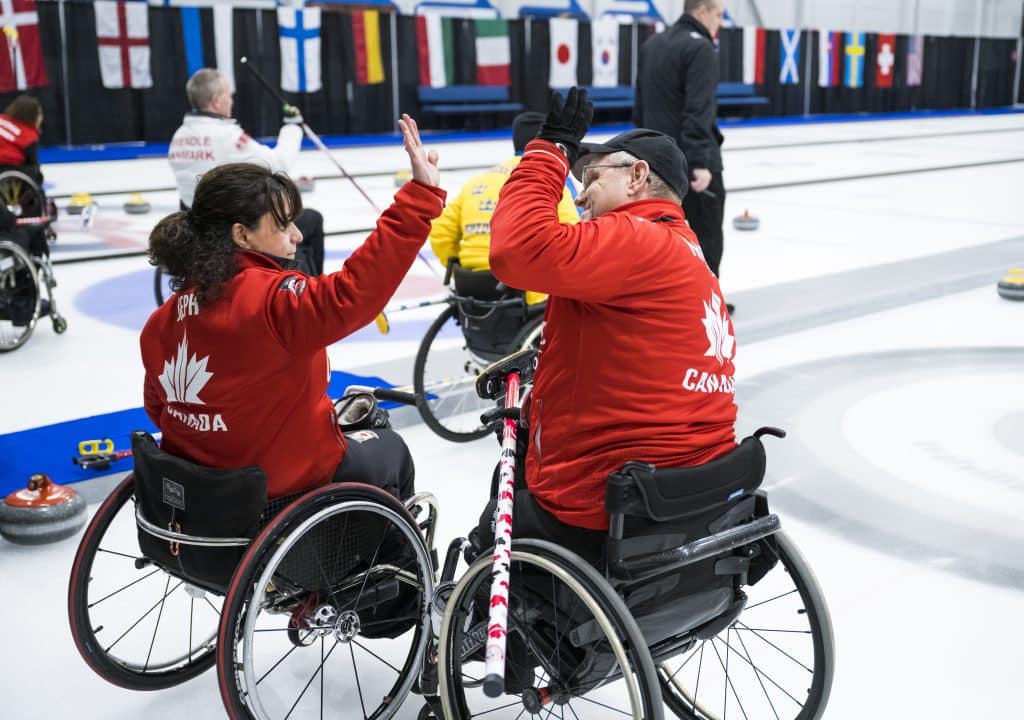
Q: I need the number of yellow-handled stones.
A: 4